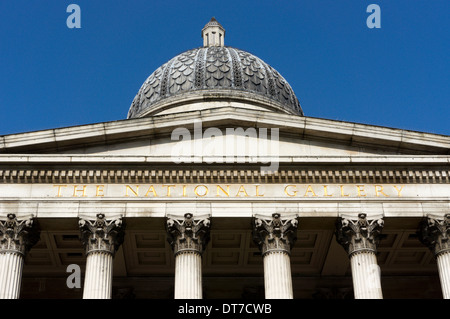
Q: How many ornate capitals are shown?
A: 6